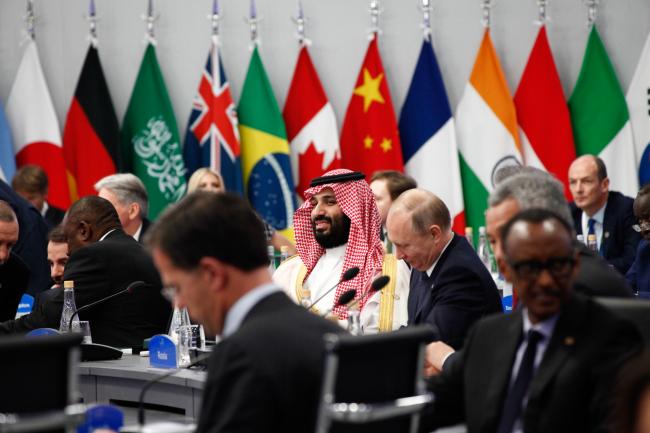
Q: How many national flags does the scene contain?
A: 13